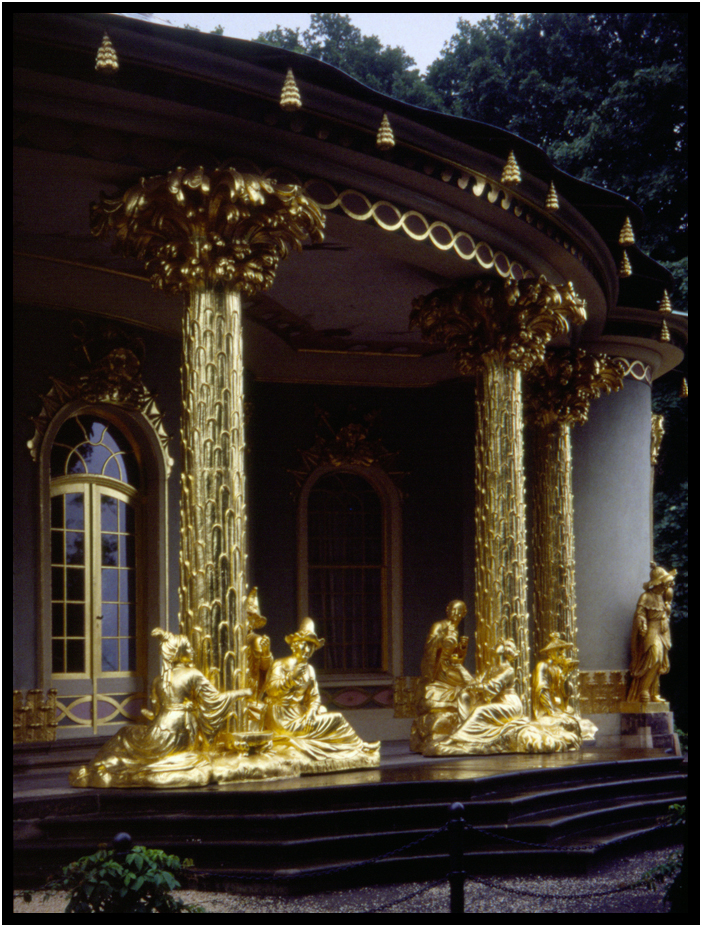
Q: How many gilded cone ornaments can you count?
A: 10